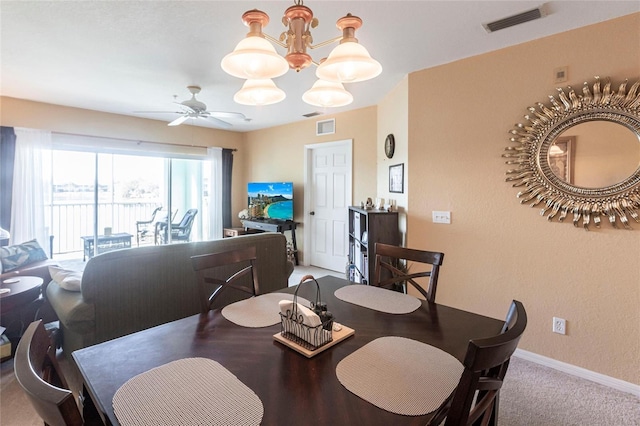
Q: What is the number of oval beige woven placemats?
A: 4